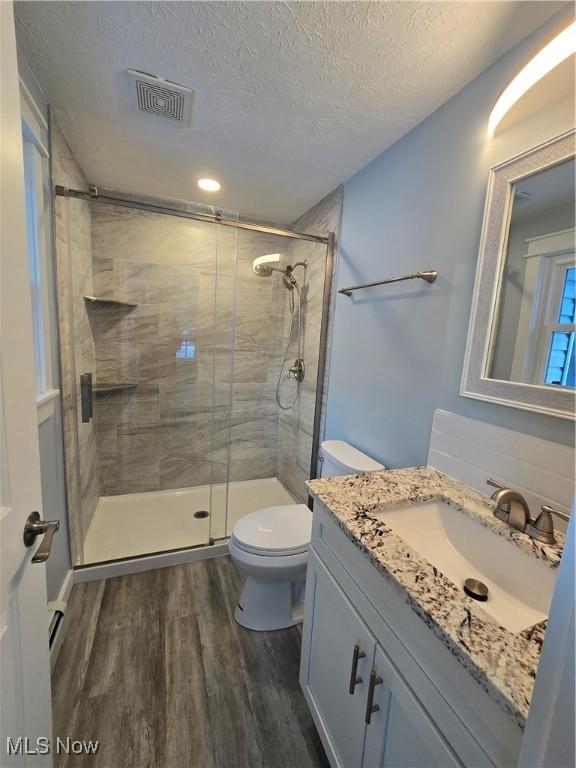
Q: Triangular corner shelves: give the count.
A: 2